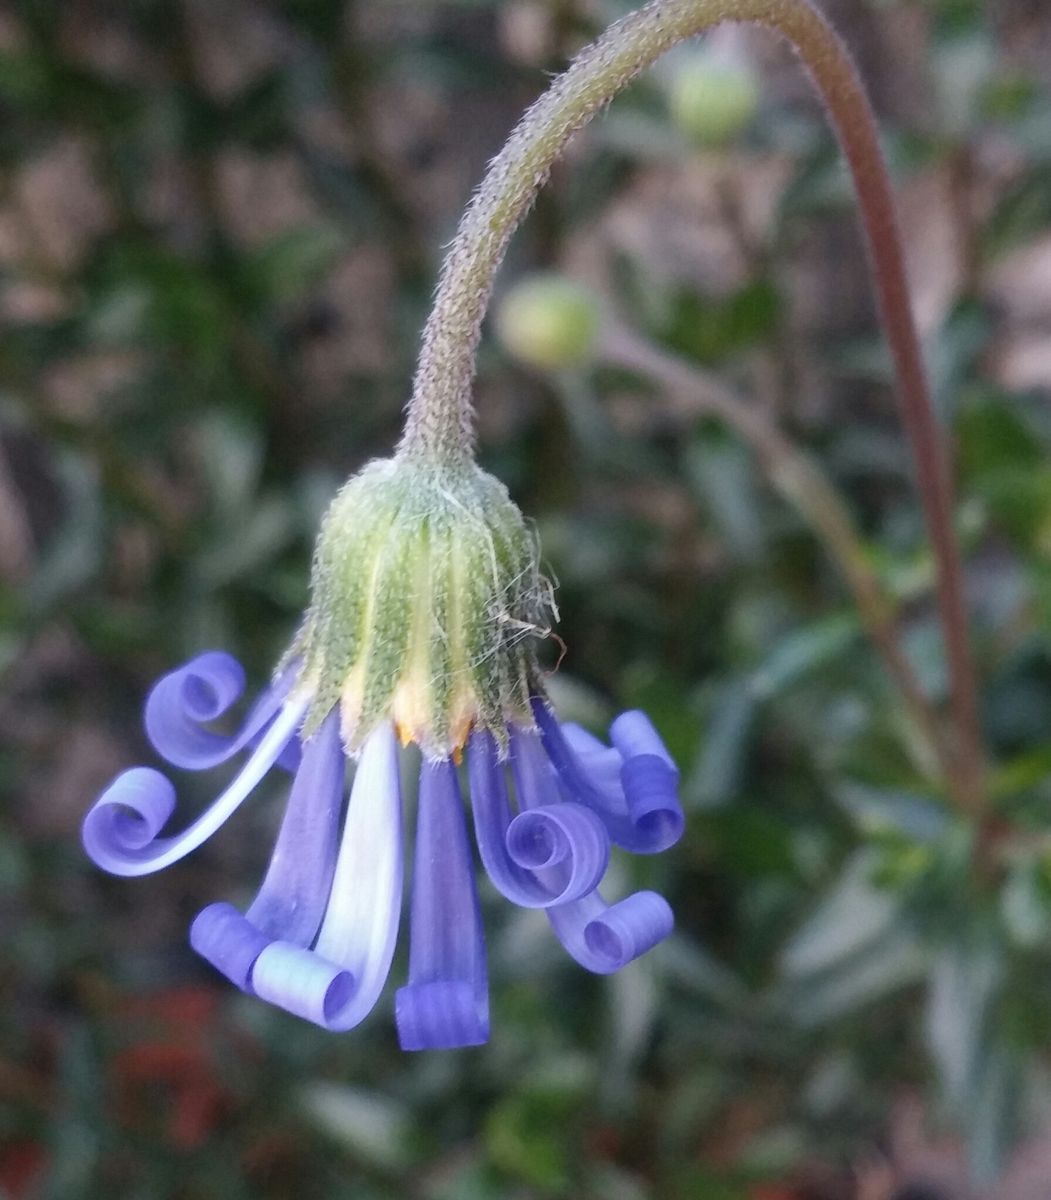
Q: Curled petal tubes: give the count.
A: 9